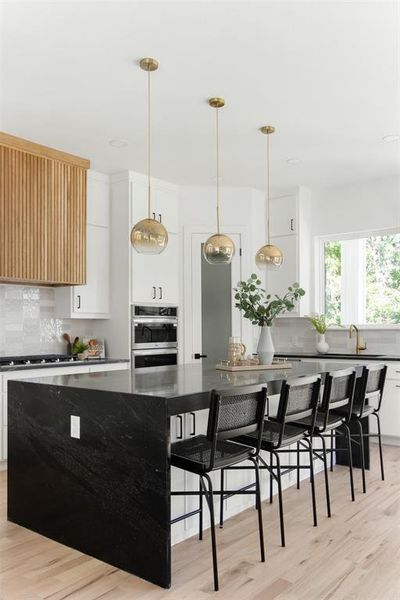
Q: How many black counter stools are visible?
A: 4